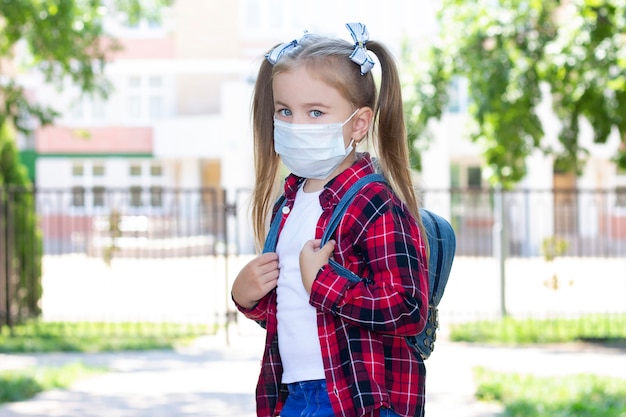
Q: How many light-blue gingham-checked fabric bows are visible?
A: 2